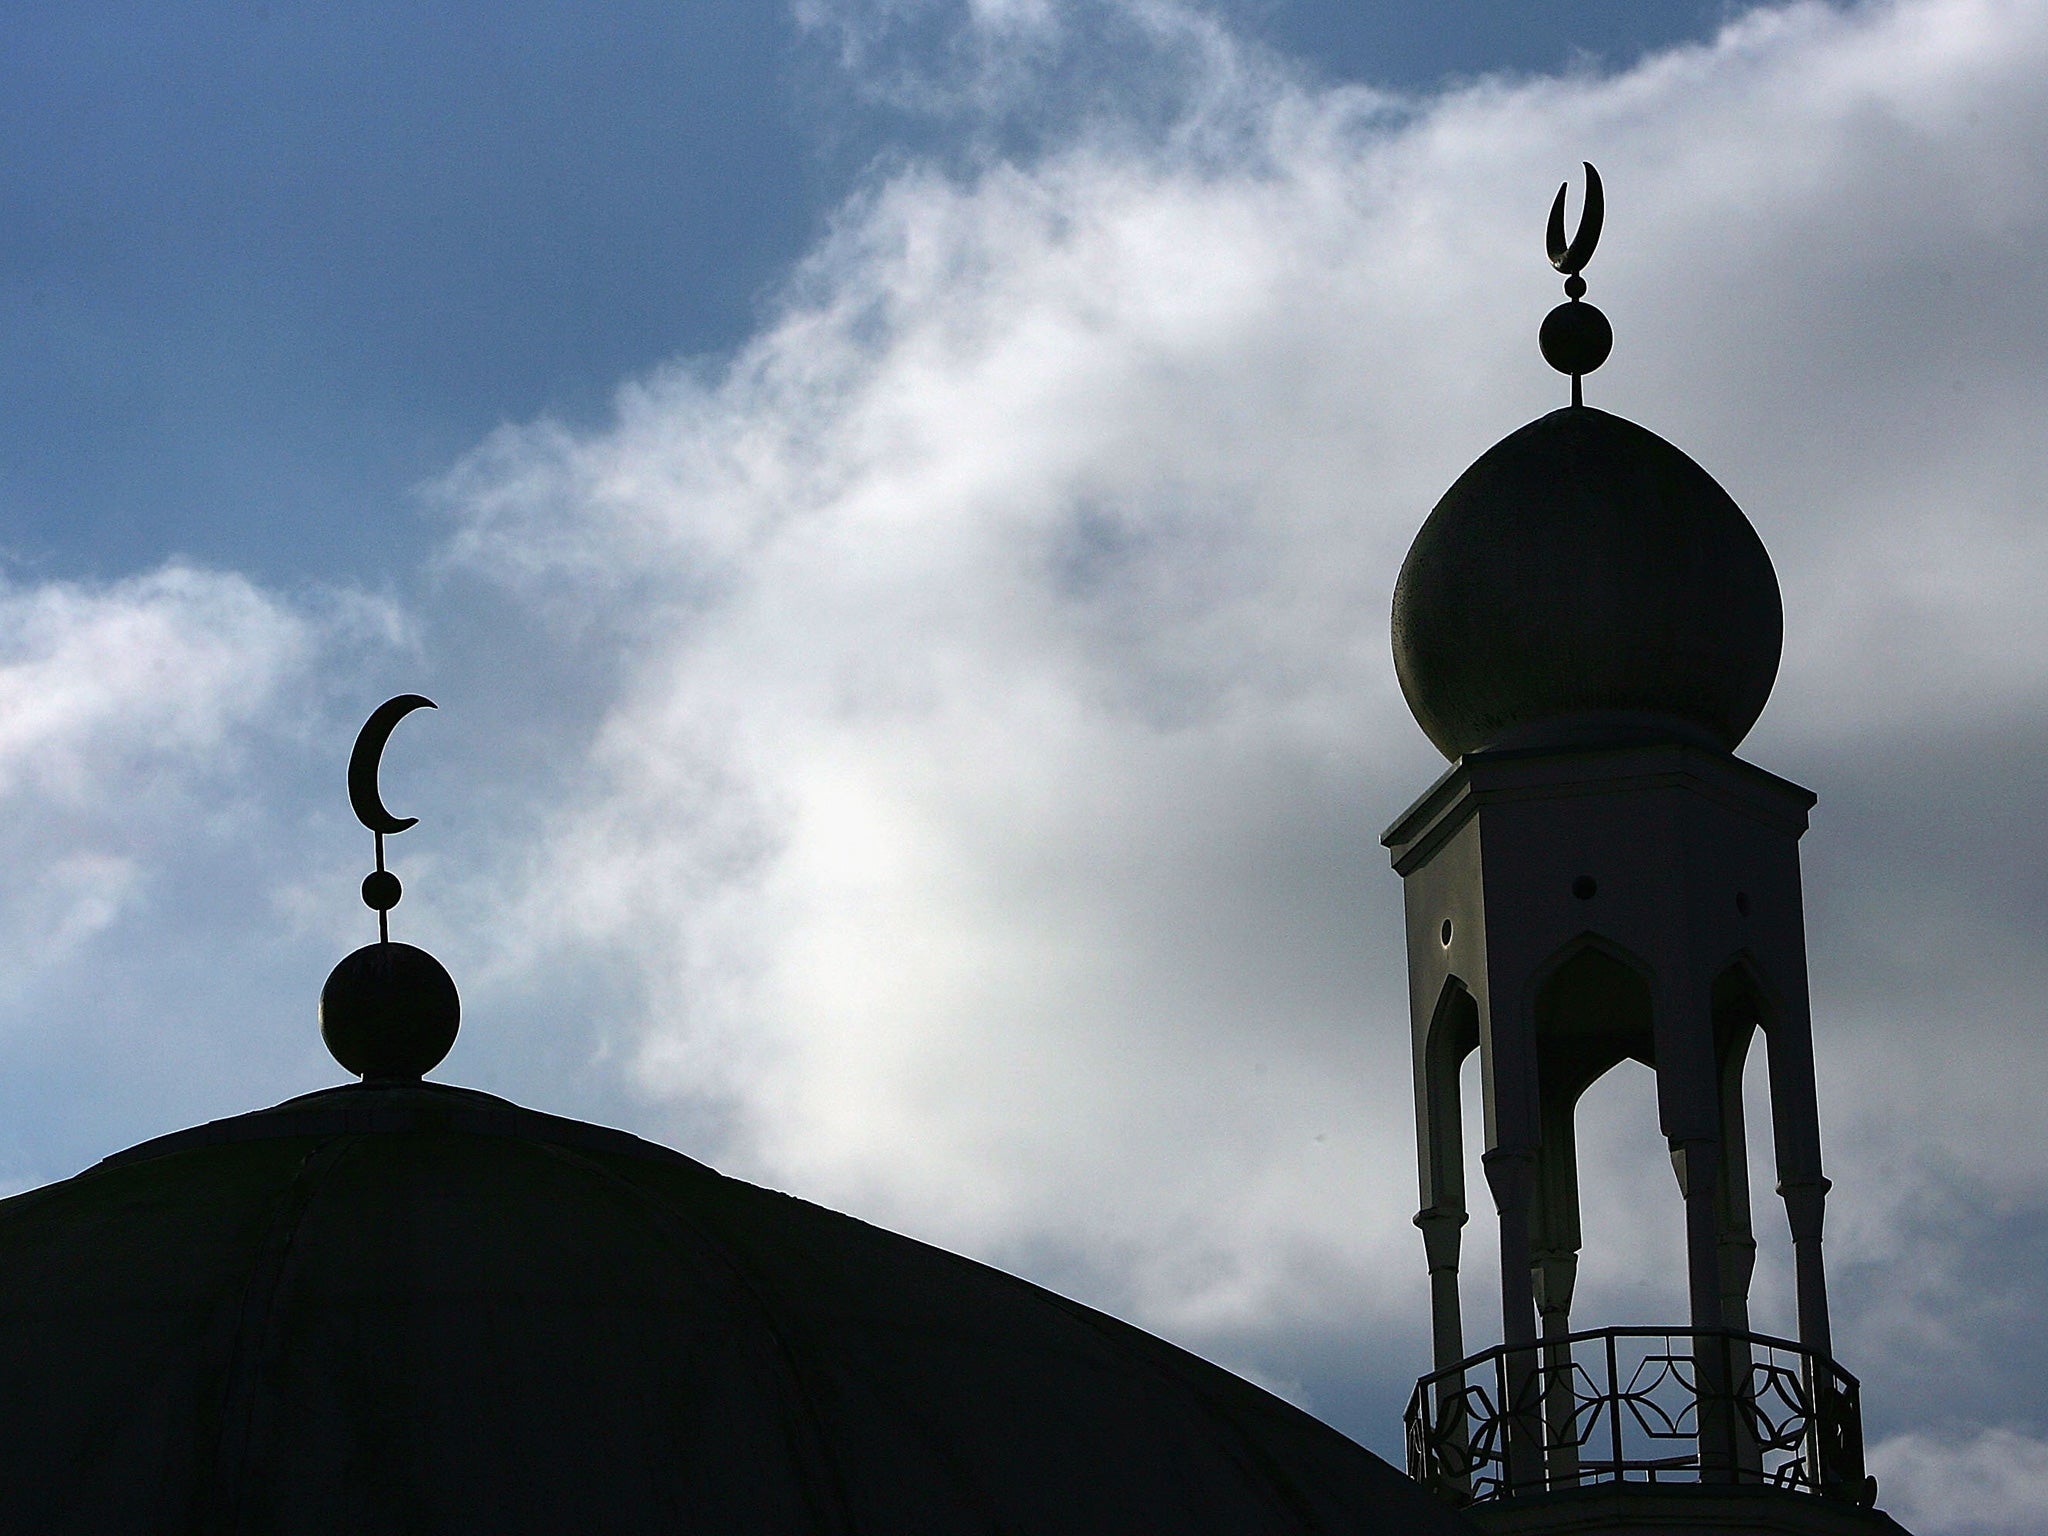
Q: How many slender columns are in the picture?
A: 6